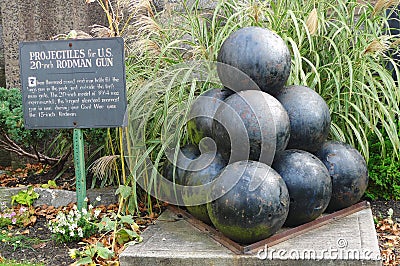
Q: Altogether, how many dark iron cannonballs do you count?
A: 9